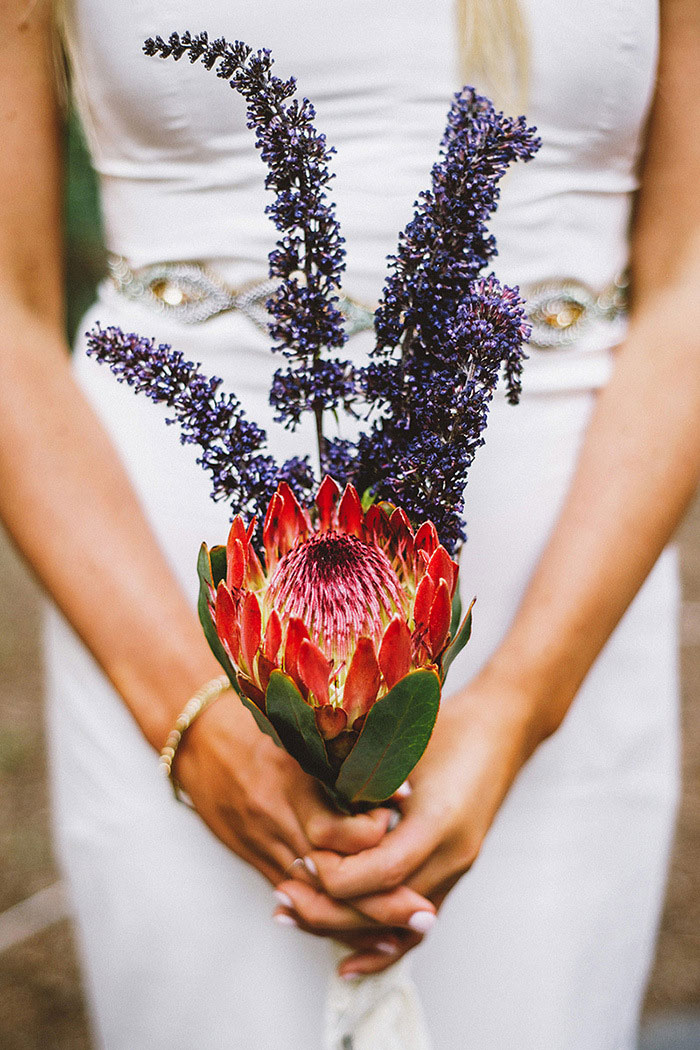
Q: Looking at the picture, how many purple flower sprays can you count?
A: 4